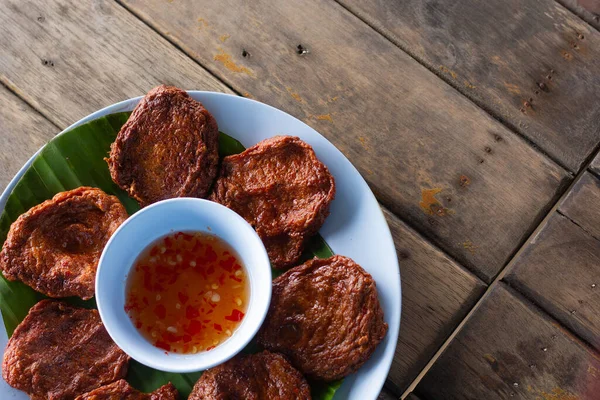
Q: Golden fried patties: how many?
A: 7